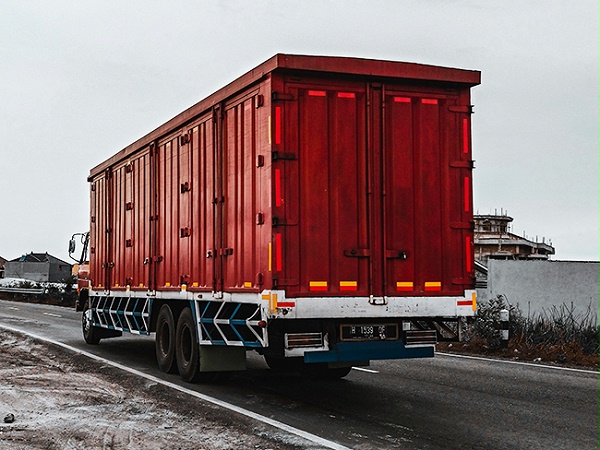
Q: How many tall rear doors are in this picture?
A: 2